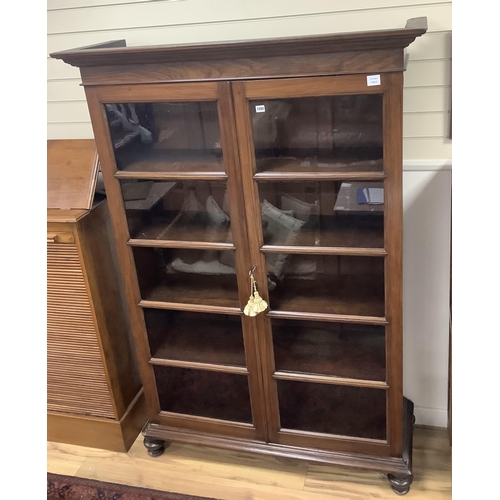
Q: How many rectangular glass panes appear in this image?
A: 10